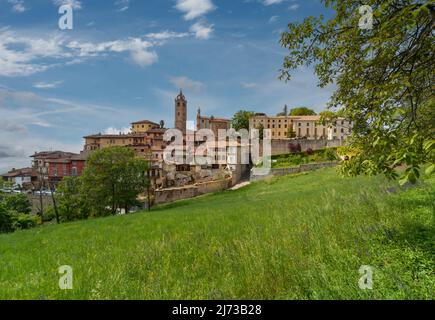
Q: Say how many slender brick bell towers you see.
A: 1